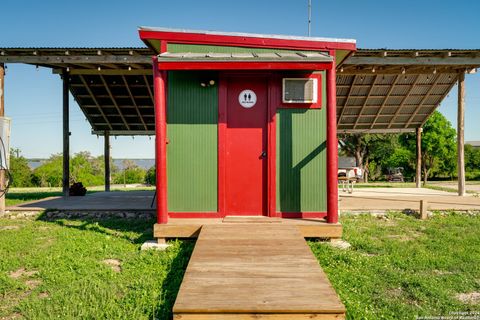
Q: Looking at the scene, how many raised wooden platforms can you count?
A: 1